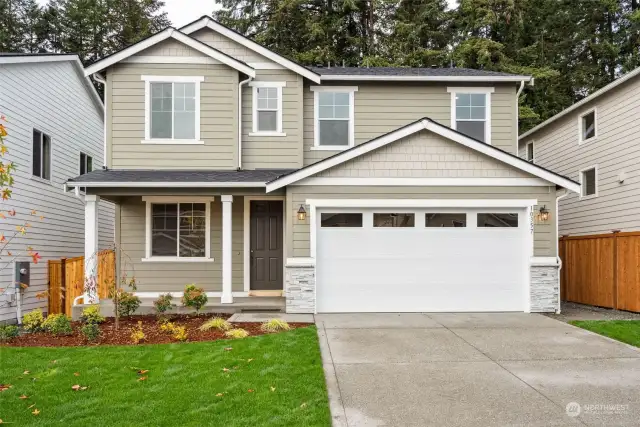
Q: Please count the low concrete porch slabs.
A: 1